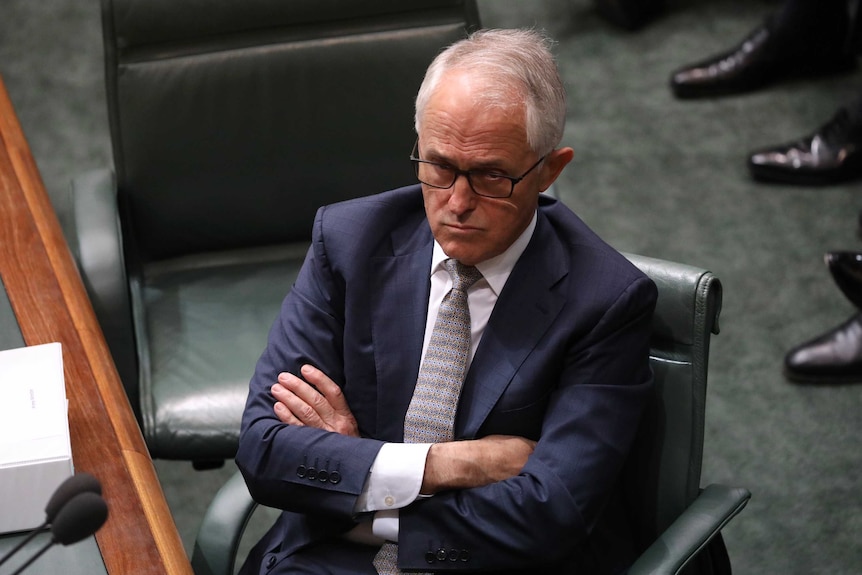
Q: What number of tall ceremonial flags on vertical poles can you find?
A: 0